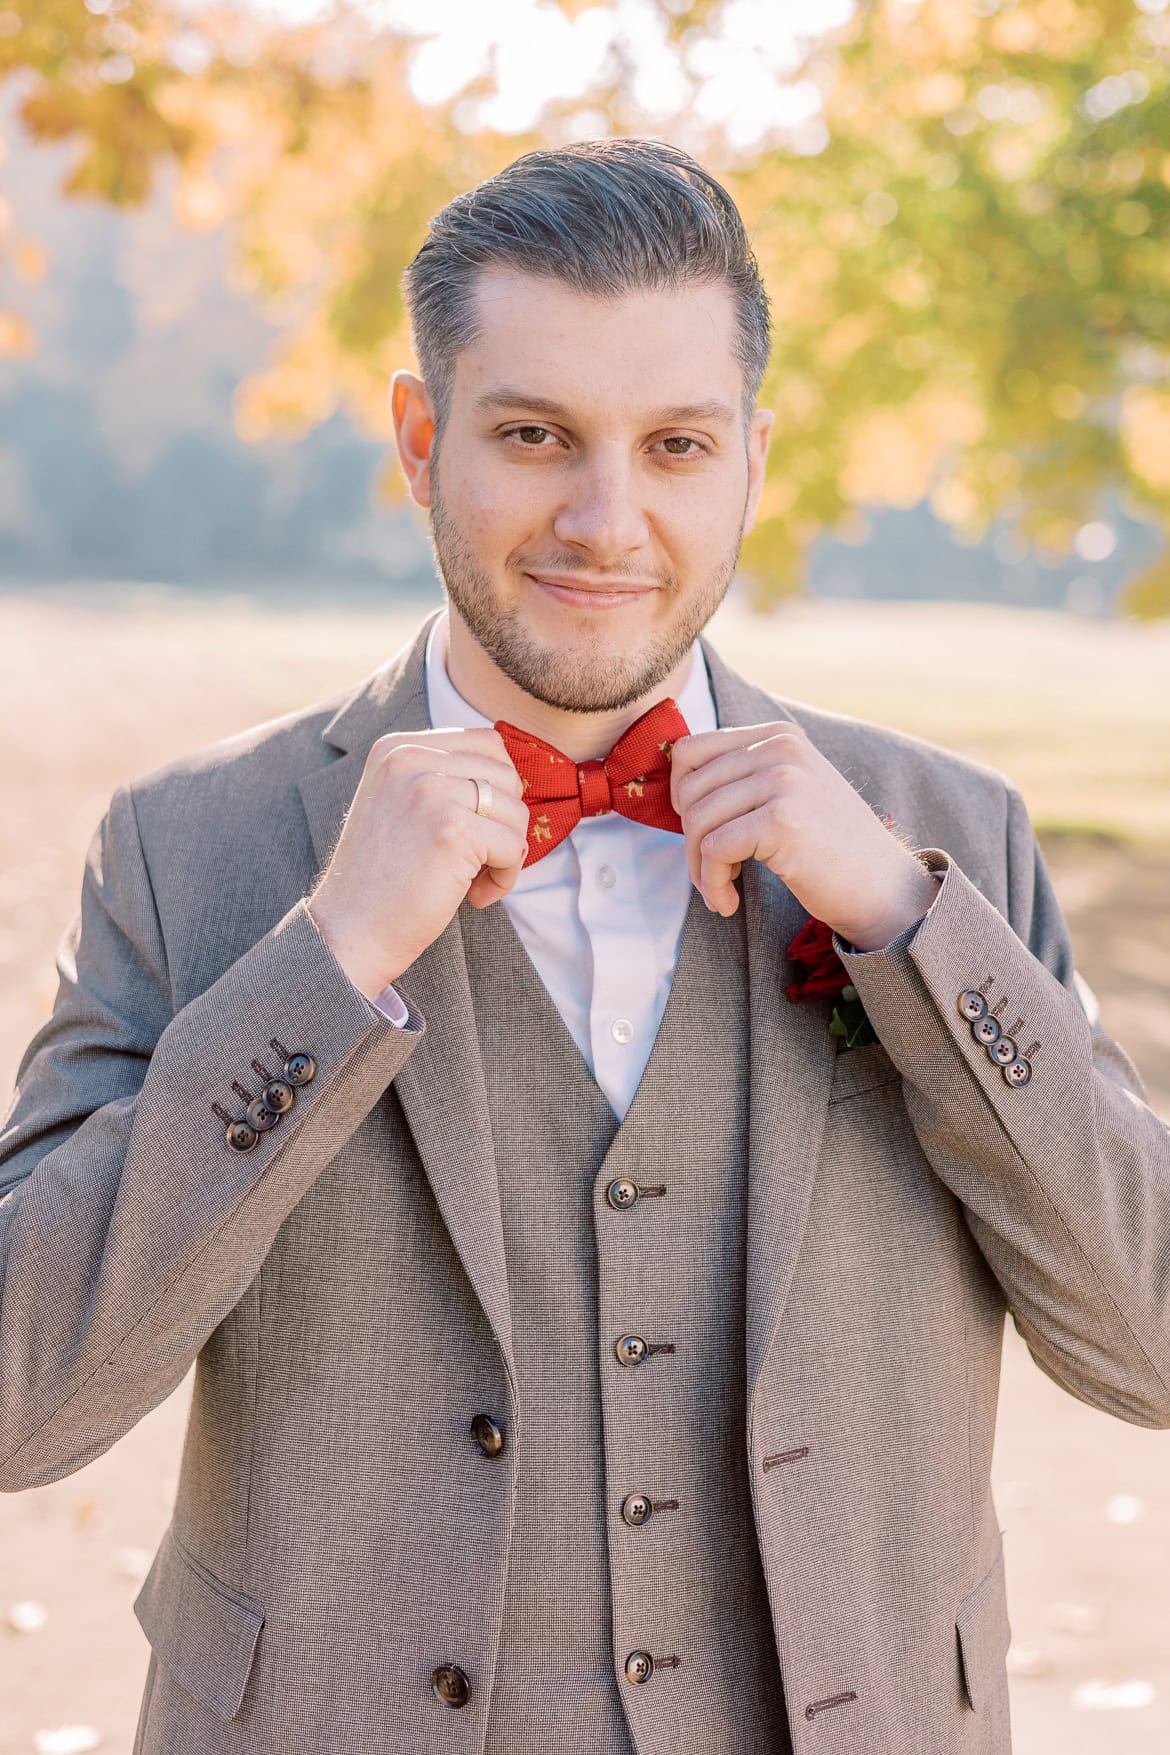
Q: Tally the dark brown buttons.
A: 14